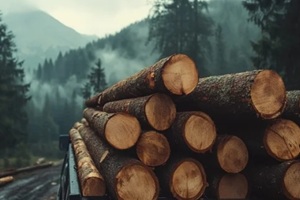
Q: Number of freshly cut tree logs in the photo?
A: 13